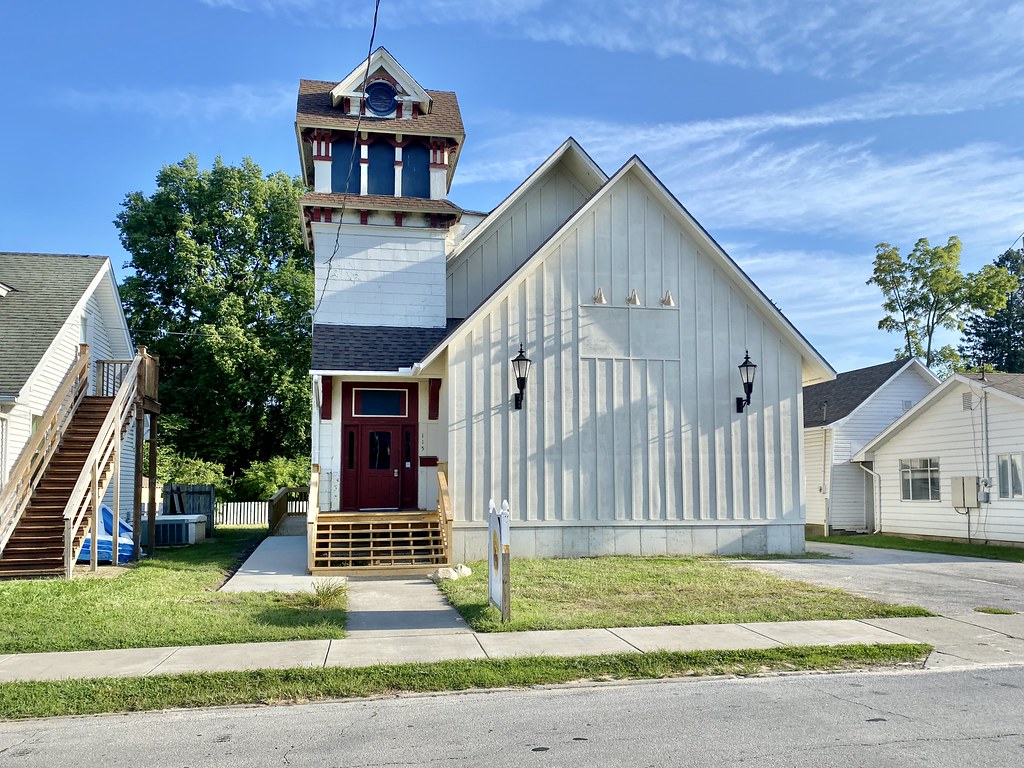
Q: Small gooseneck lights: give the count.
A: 3